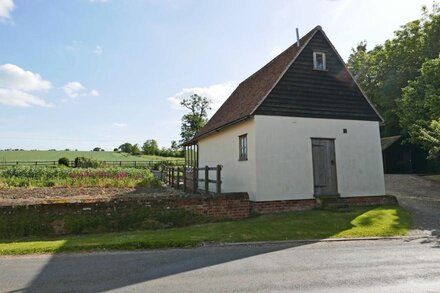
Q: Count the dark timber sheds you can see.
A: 1